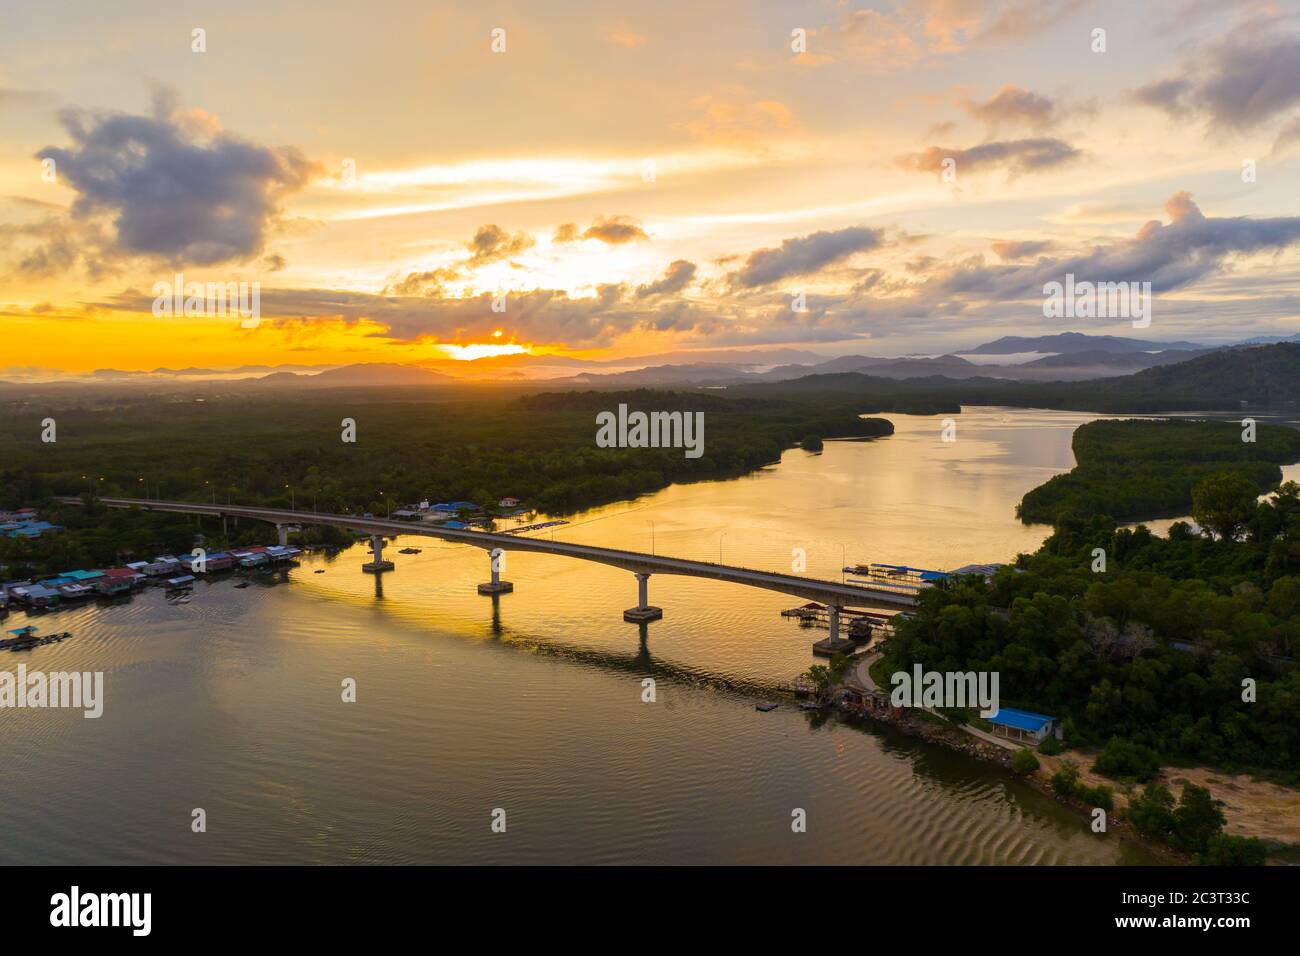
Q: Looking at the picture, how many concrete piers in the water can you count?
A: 4